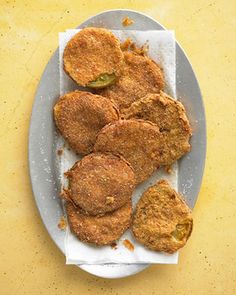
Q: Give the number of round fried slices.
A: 8